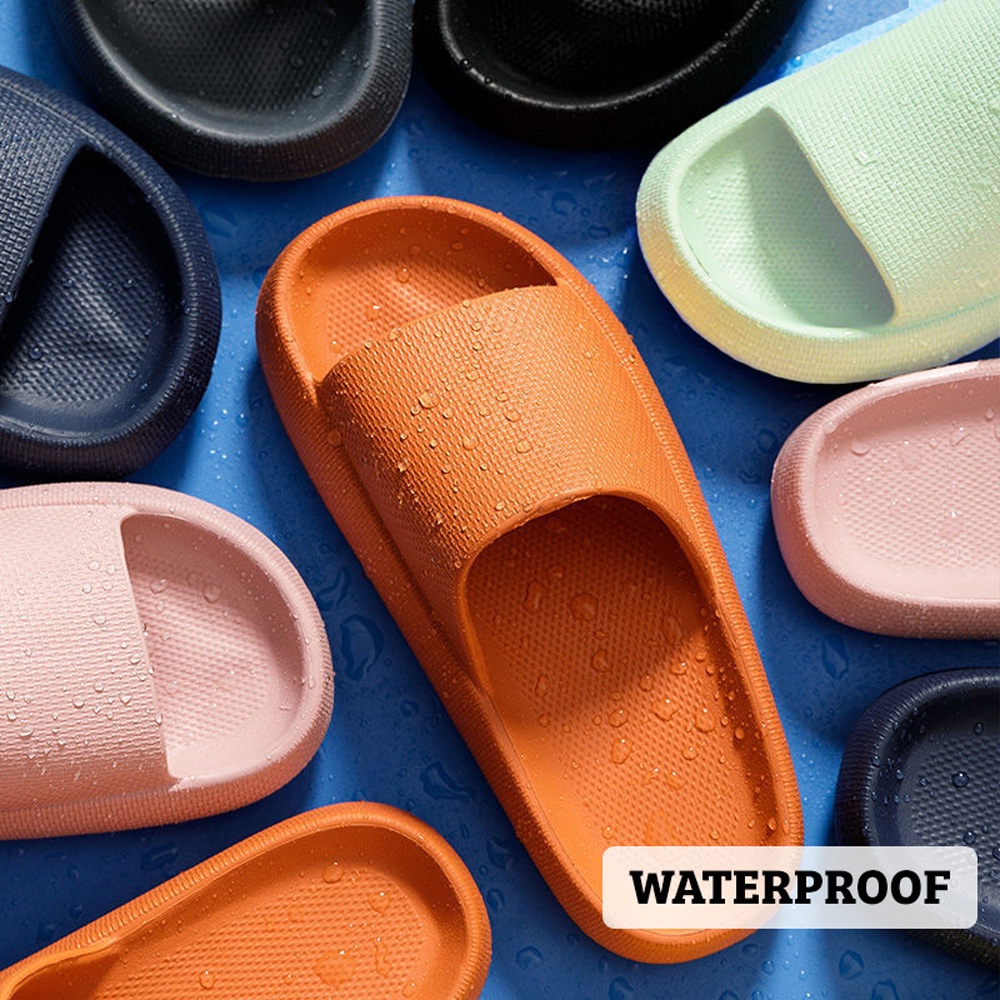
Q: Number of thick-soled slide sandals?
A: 9